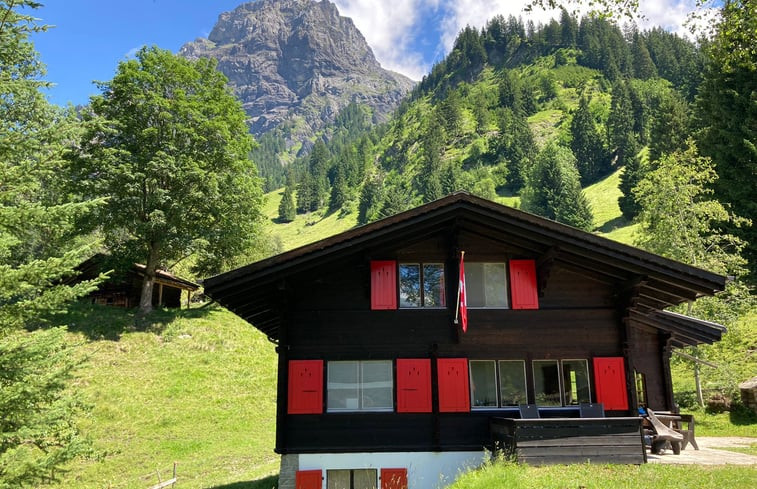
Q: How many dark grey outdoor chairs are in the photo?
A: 2